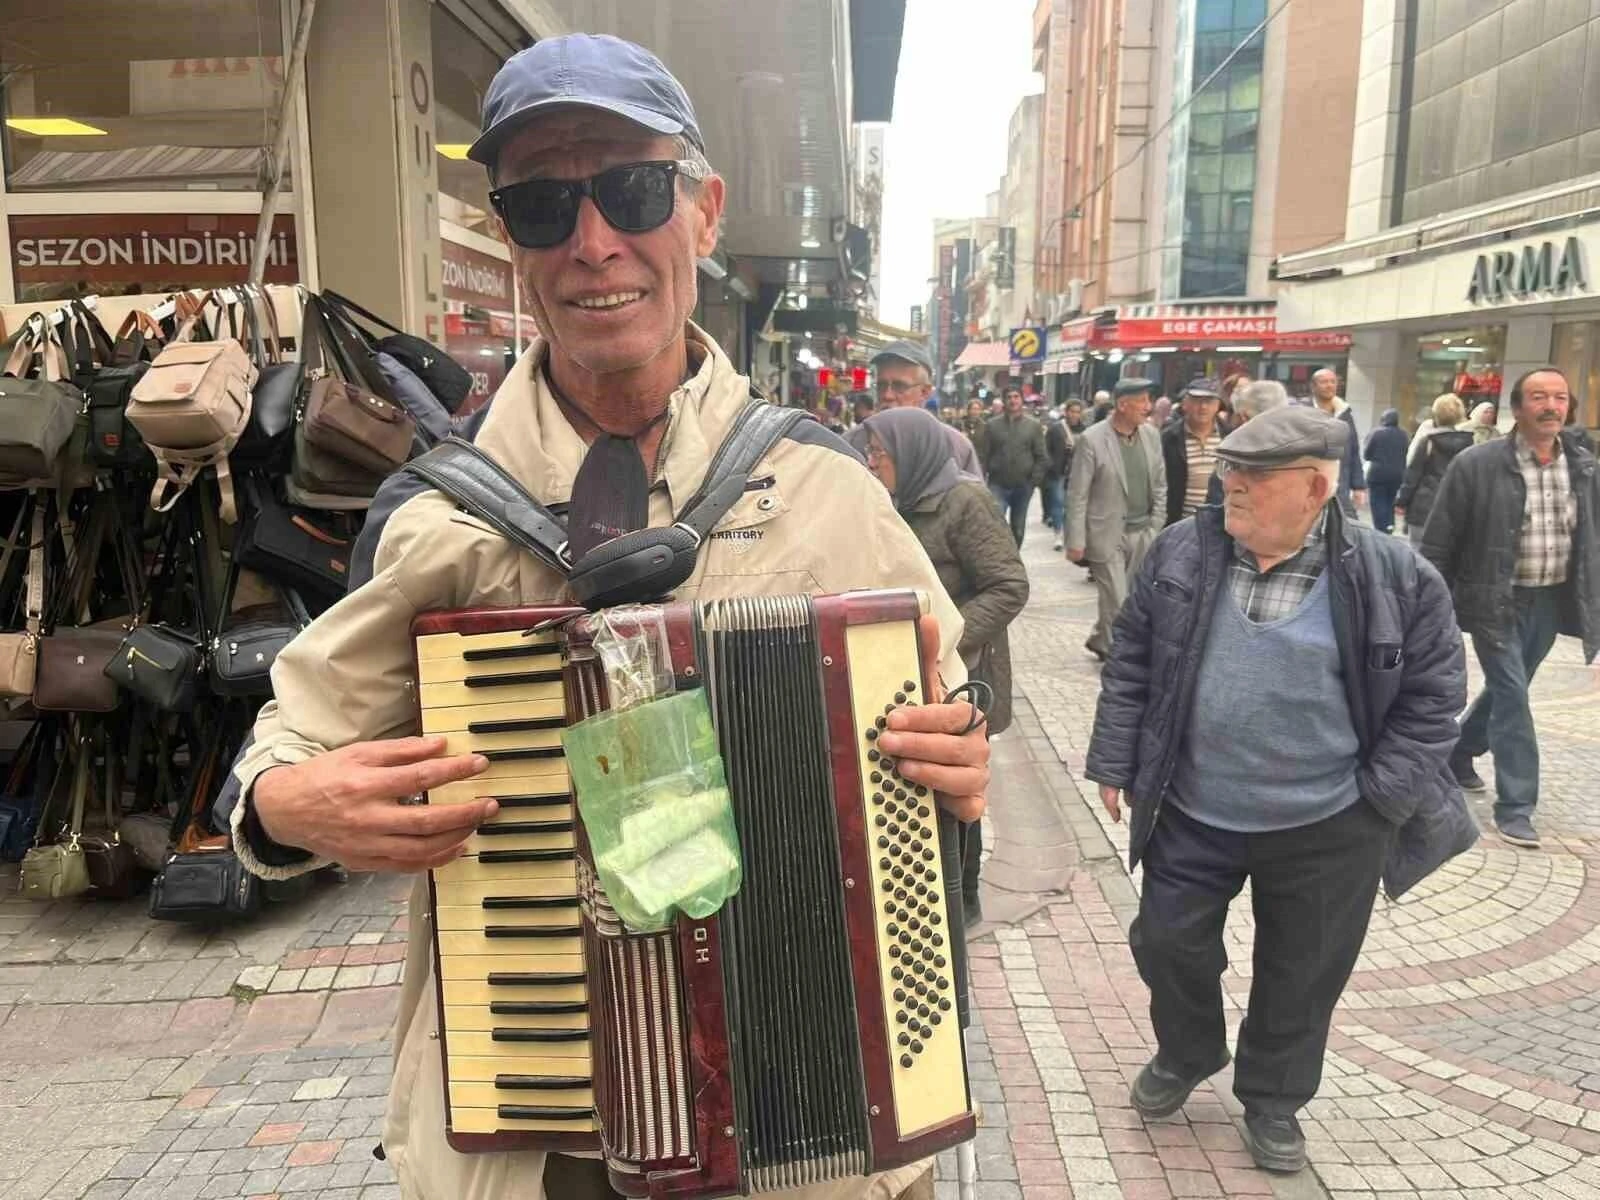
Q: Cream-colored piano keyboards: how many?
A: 1